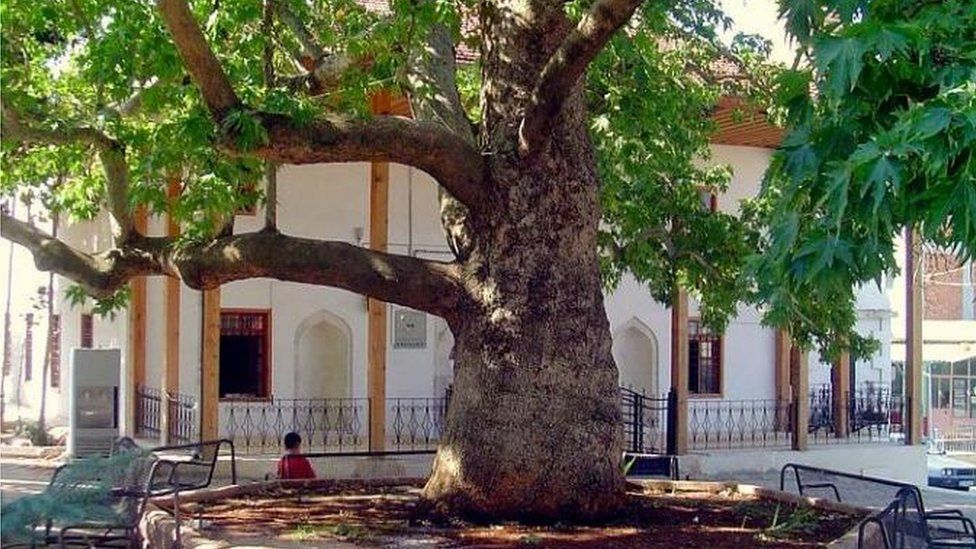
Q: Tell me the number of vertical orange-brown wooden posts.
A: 9